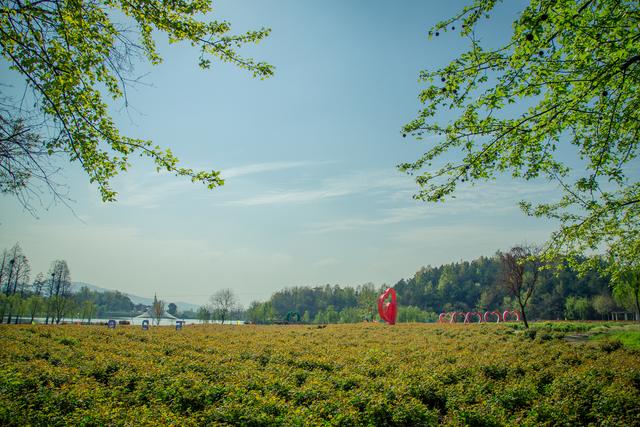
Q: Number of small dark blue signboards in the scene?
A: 3